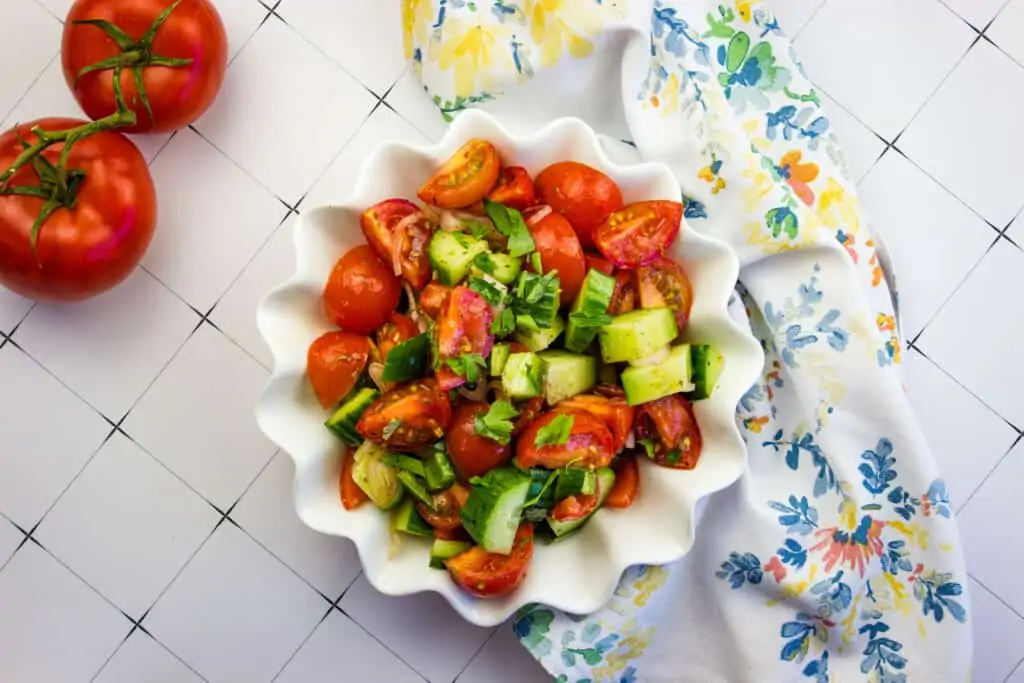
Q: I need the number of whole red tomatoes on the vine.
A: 2